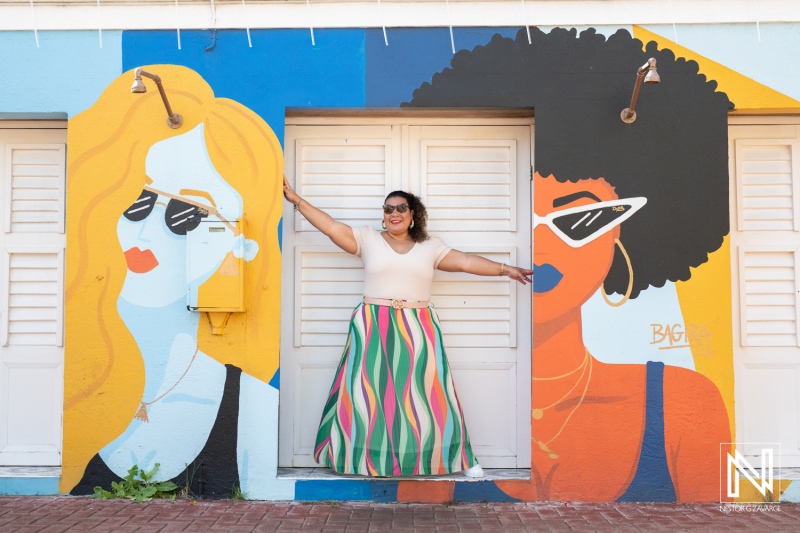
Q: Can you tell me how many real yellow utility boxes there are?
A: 1